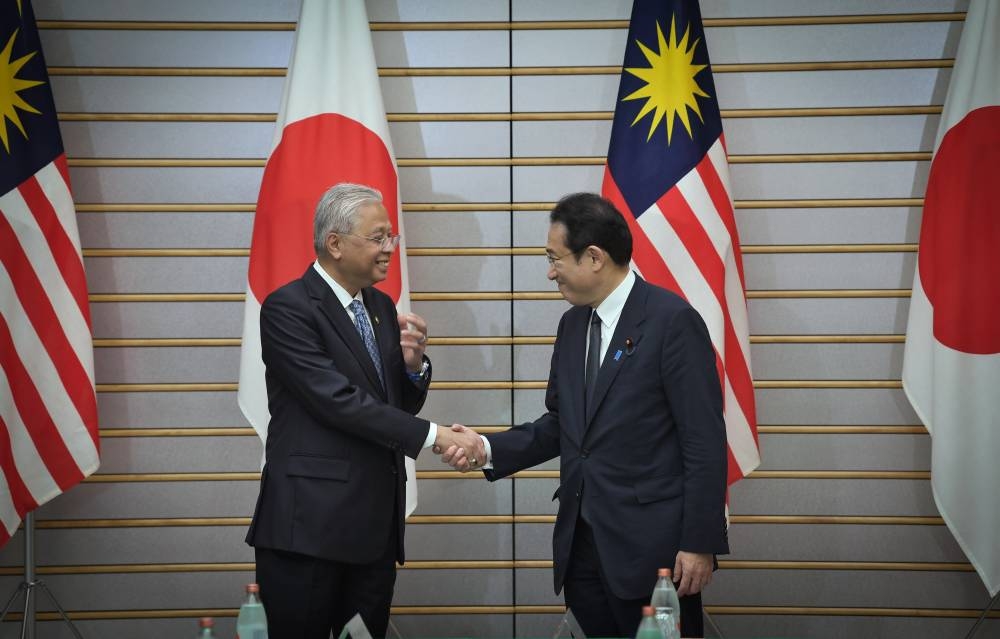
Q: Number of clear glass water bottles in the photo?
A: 4